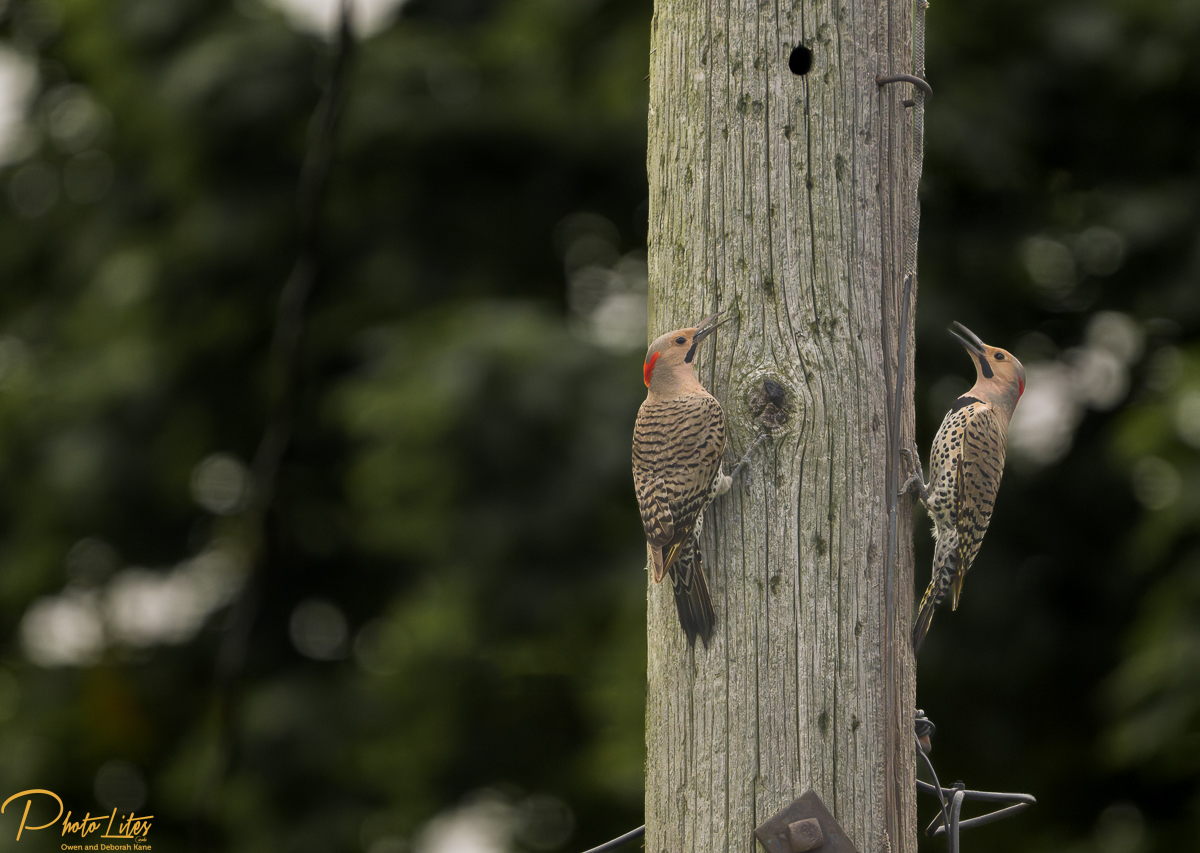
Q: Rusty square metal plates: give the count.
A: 1